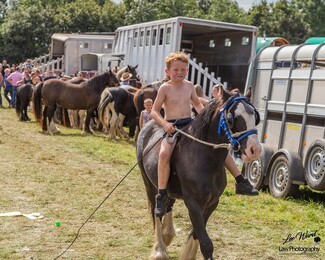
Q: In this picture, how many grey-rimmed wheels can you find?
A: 3